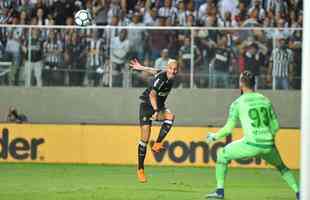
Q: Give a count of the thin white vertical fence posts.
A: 4